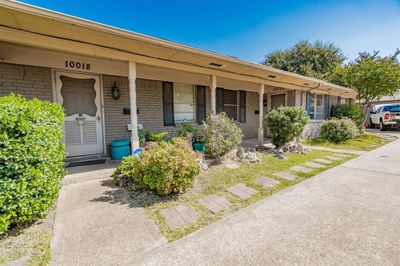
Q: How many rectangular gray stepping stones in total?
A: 10